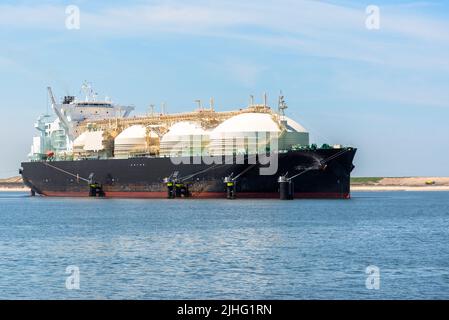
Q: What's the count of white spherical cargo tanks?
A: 4